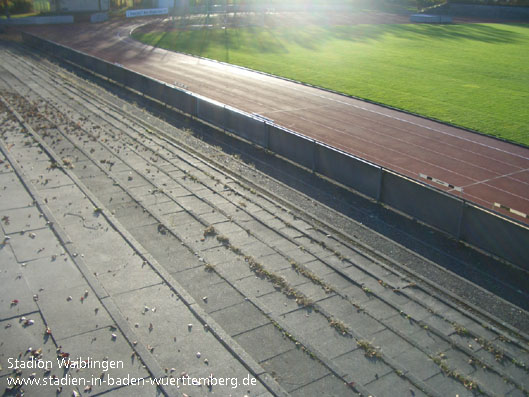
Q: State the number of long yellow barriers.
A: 2